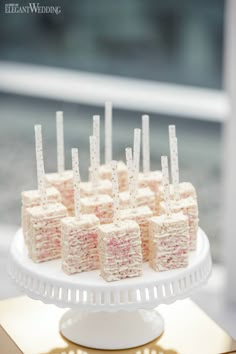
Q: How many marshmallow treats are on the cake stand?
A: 14